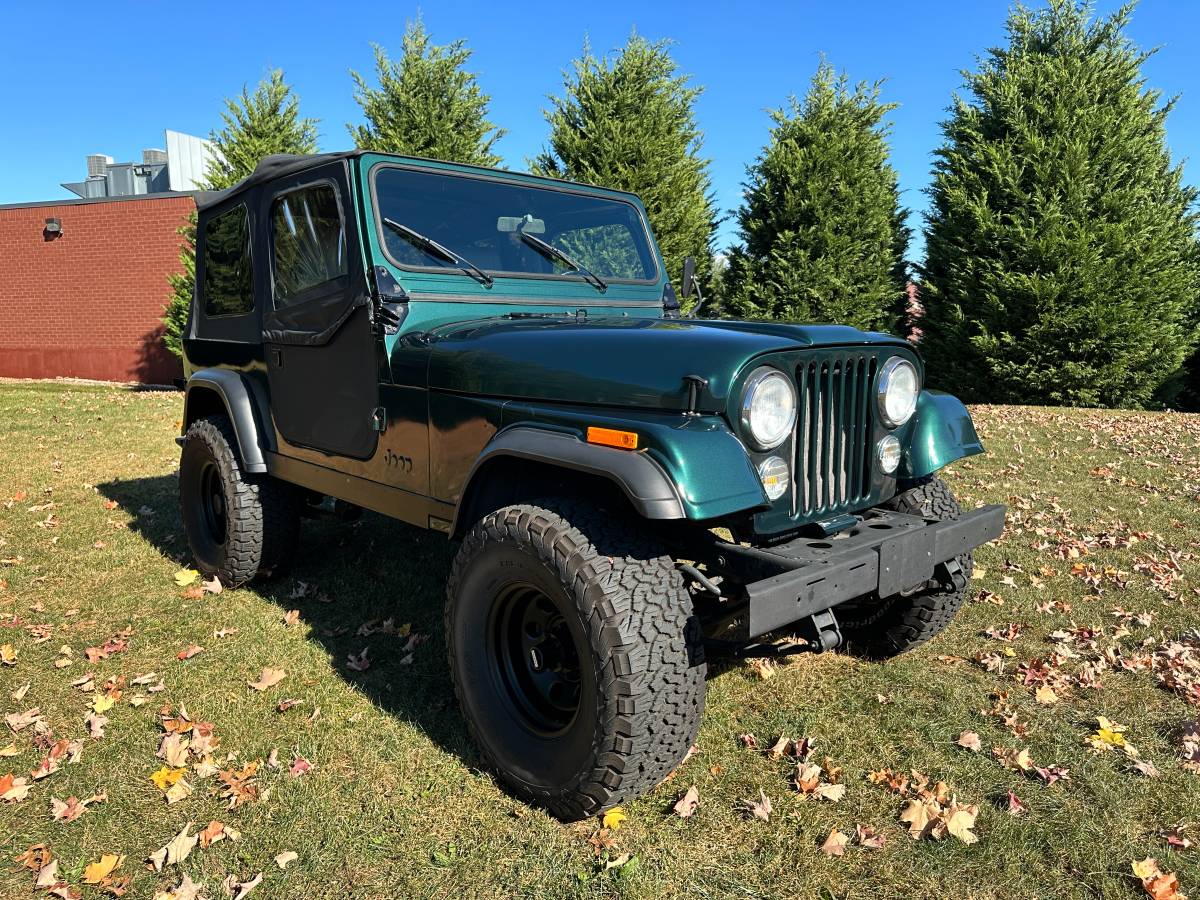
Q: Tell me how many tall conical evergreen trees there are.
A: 5